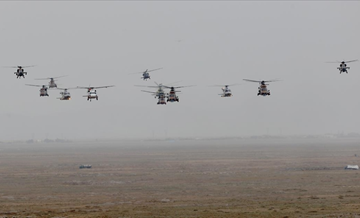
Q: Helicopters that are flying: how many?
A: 12